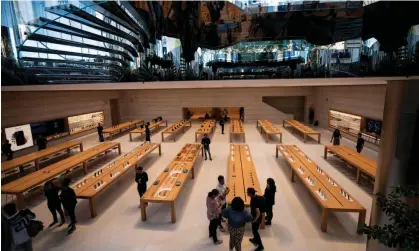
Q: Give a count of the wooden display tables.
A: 14